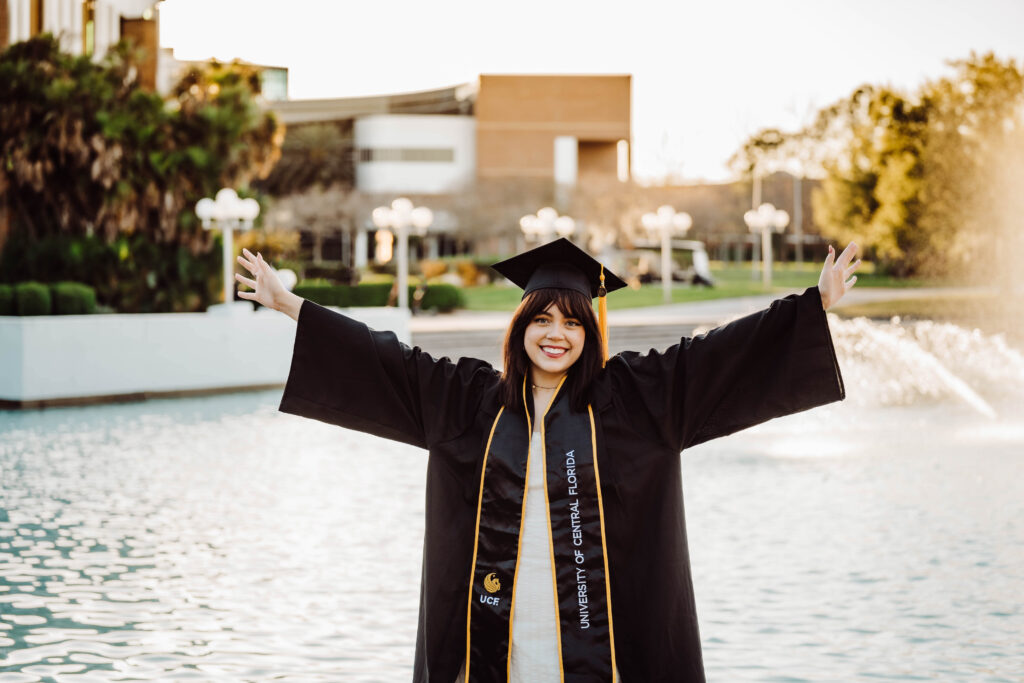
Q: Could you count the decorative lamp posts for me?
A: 5